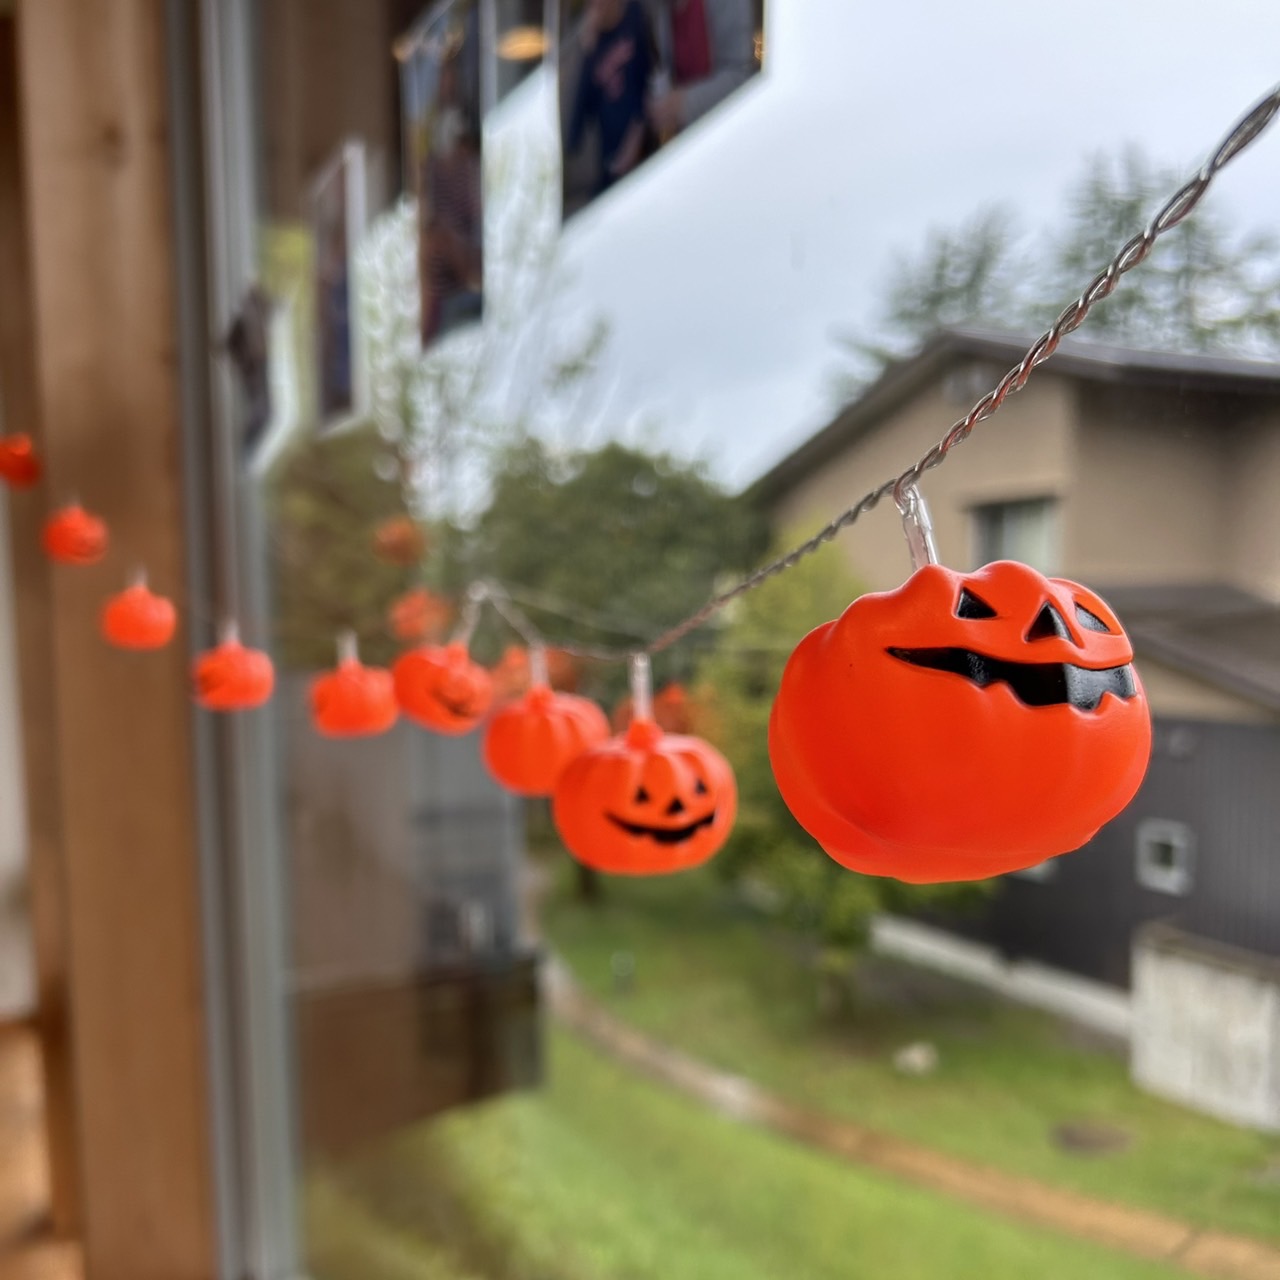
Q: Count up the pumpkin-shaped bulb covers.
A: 9